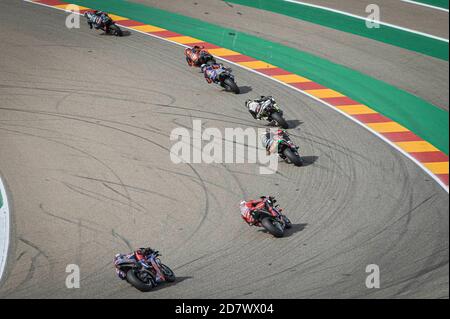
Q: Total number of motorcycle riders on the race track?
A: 7